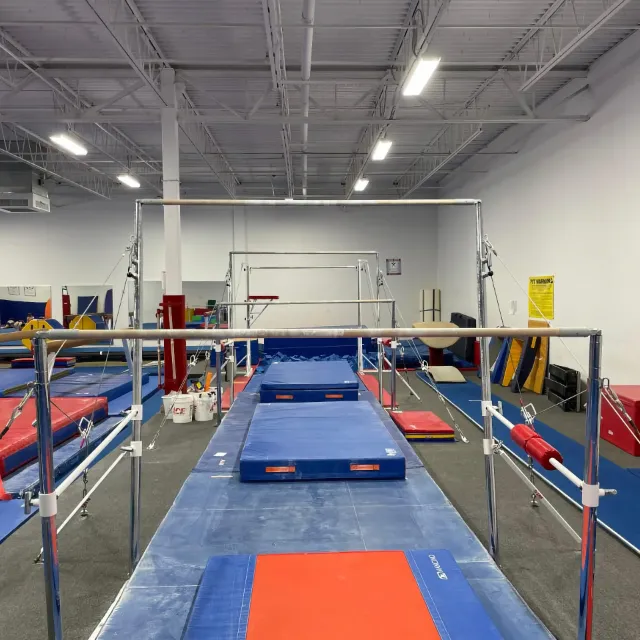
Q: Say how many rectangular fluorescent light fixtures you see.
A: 5